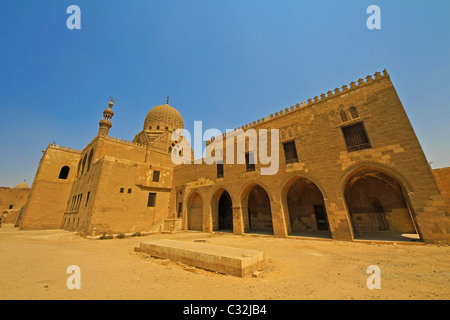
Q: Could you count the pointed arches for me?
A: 5